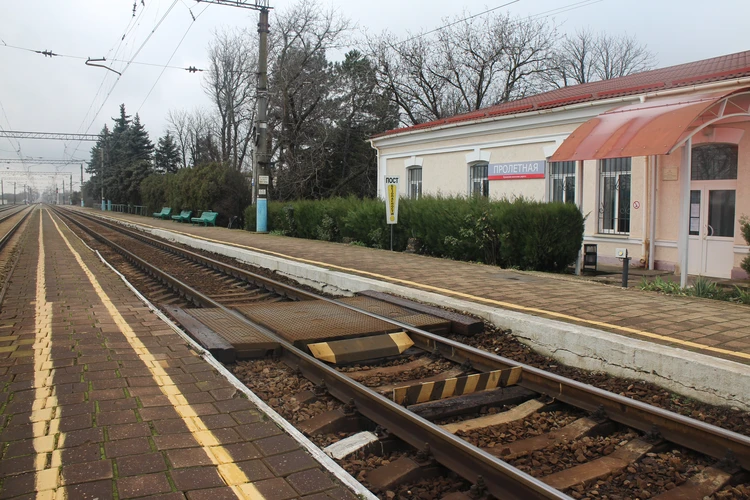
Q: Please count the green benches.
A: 3